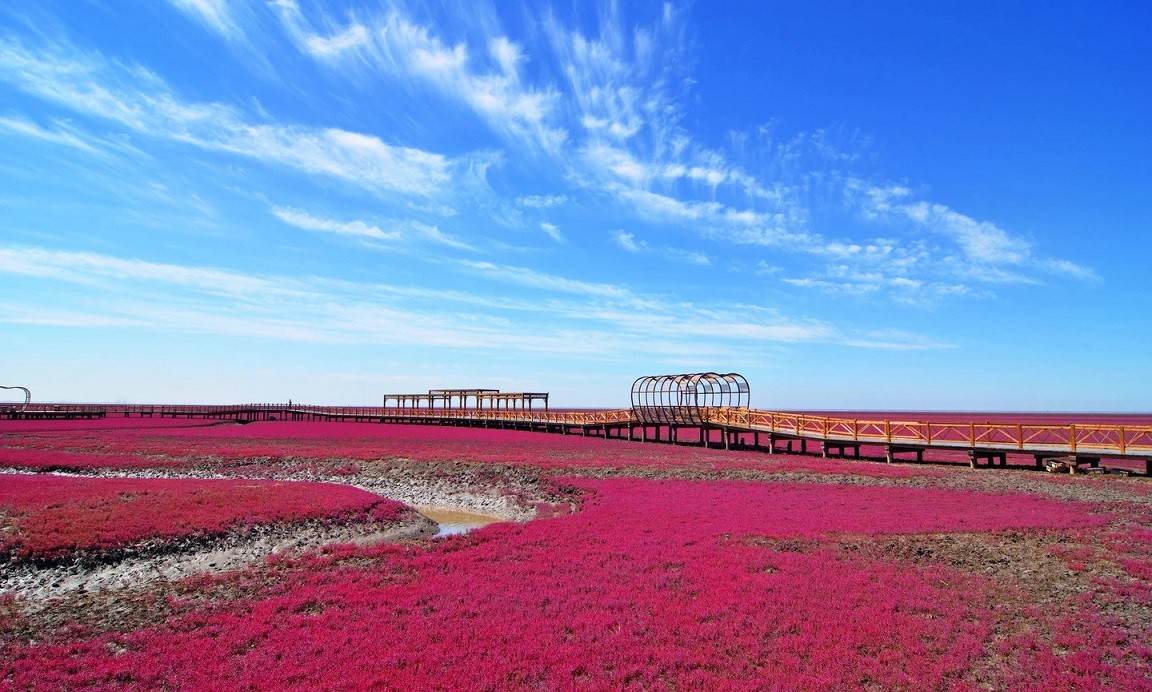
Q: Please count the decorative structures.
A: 3